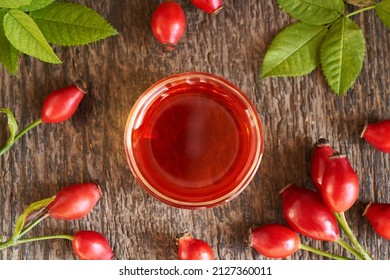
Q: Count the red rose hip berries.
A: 12